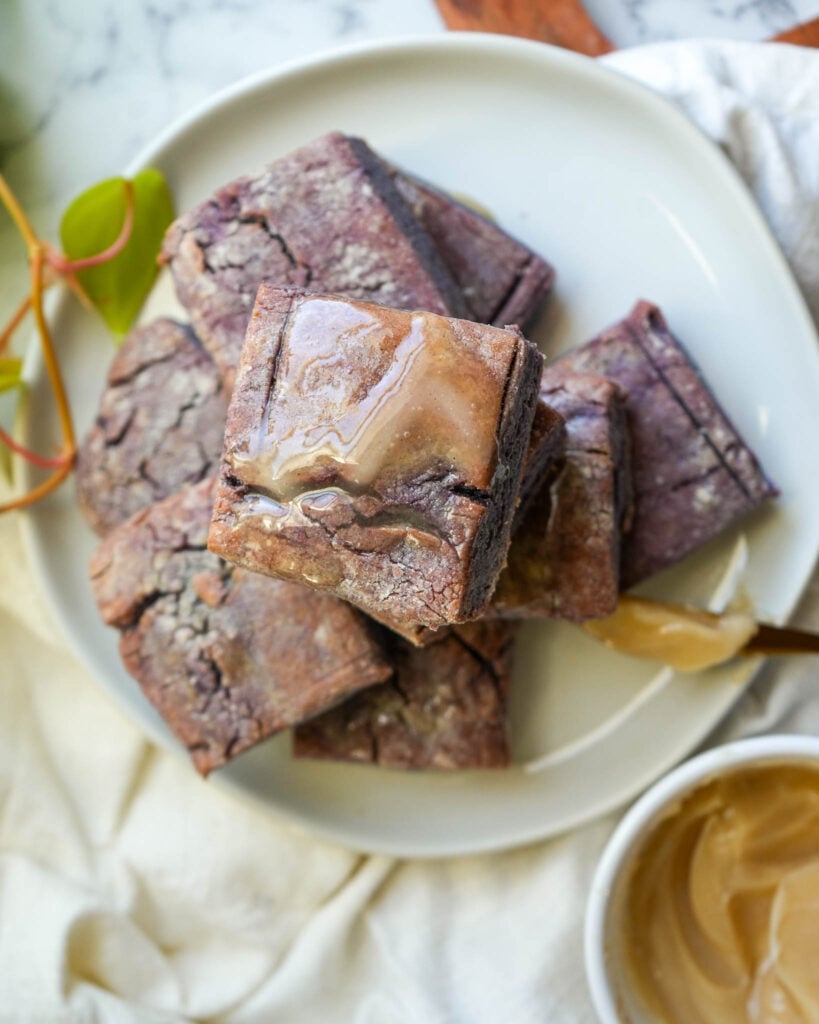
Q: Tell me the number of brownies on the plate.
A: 9